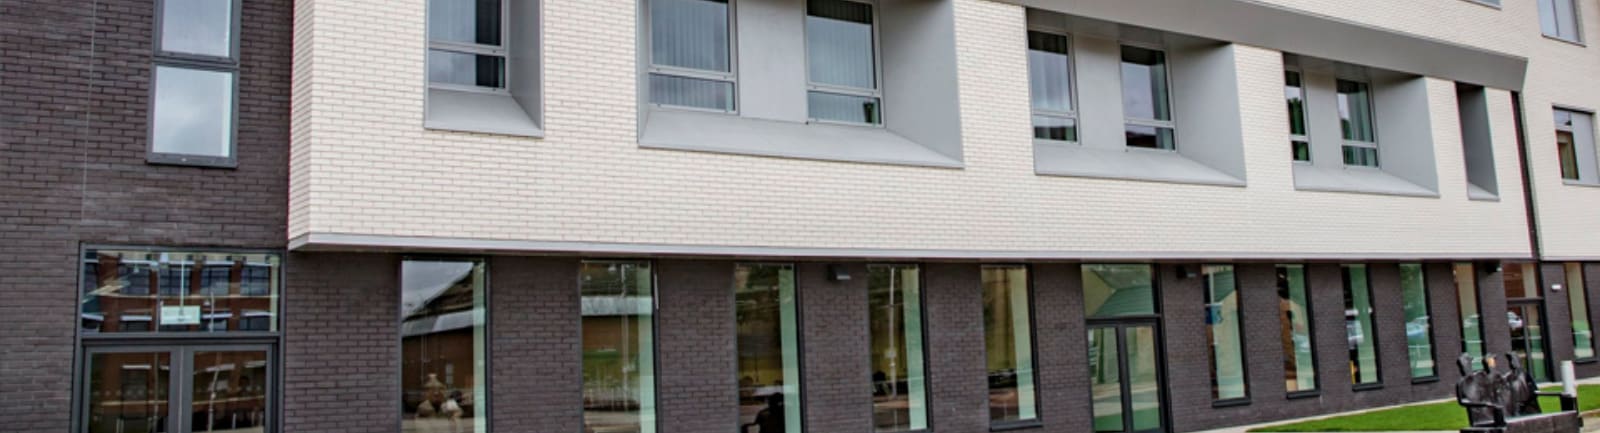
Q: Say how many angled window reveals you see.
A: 5